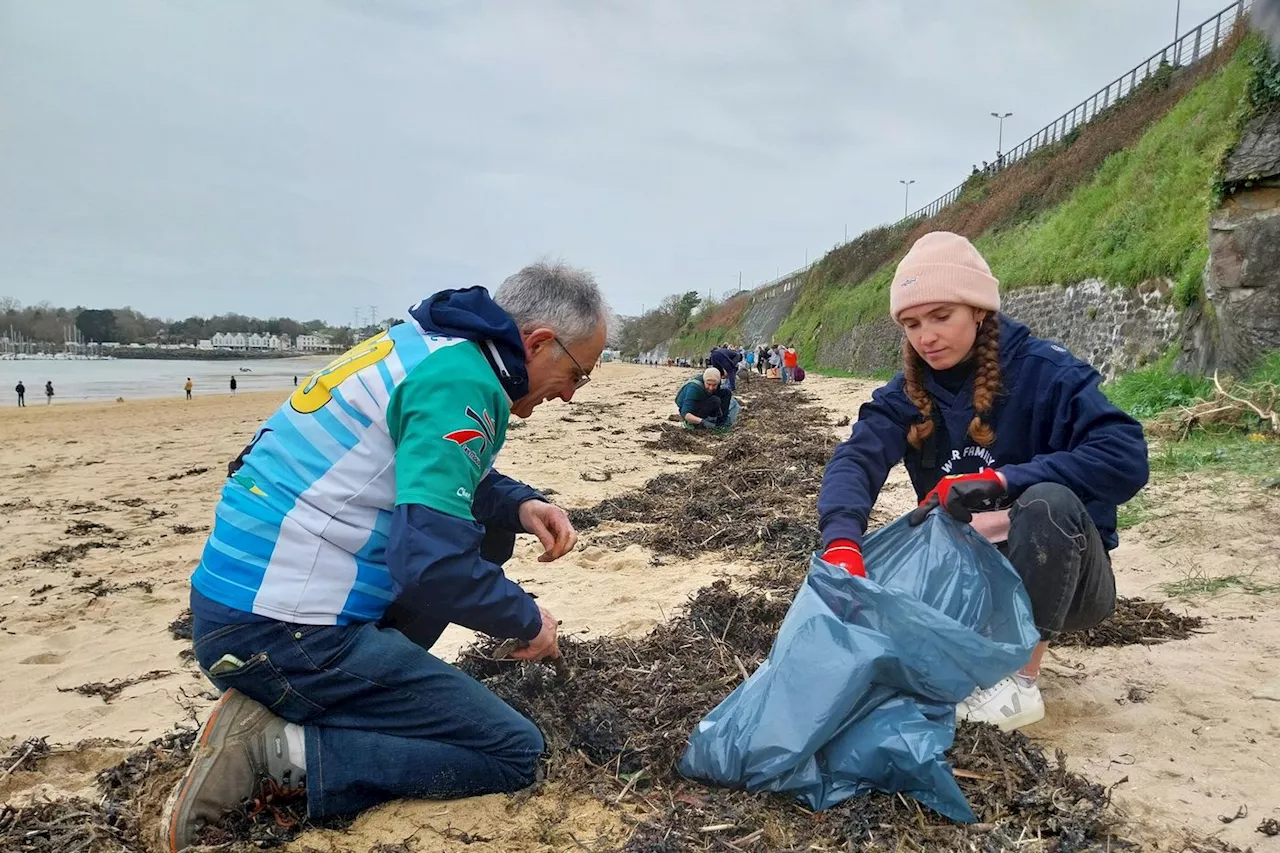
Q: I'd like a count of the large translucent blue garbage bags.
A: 1